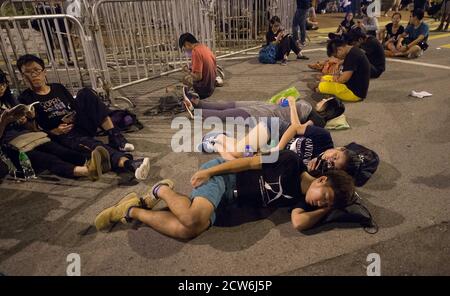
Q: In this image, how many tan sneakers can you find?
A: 4